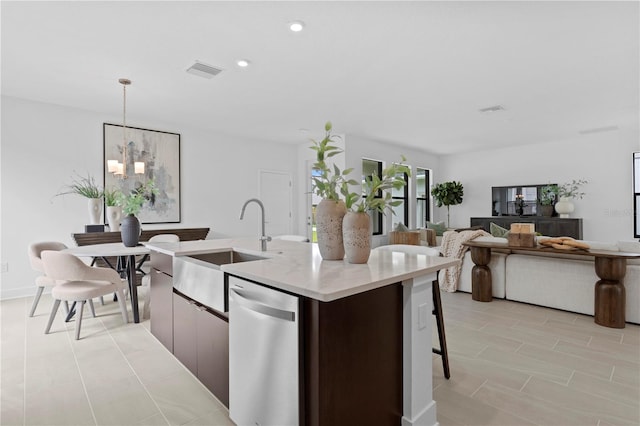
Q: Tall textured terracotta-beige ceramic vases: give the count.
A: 2